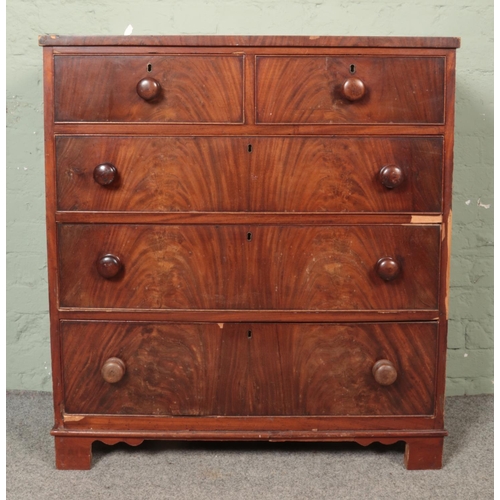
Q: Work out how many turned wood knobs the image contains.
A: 8